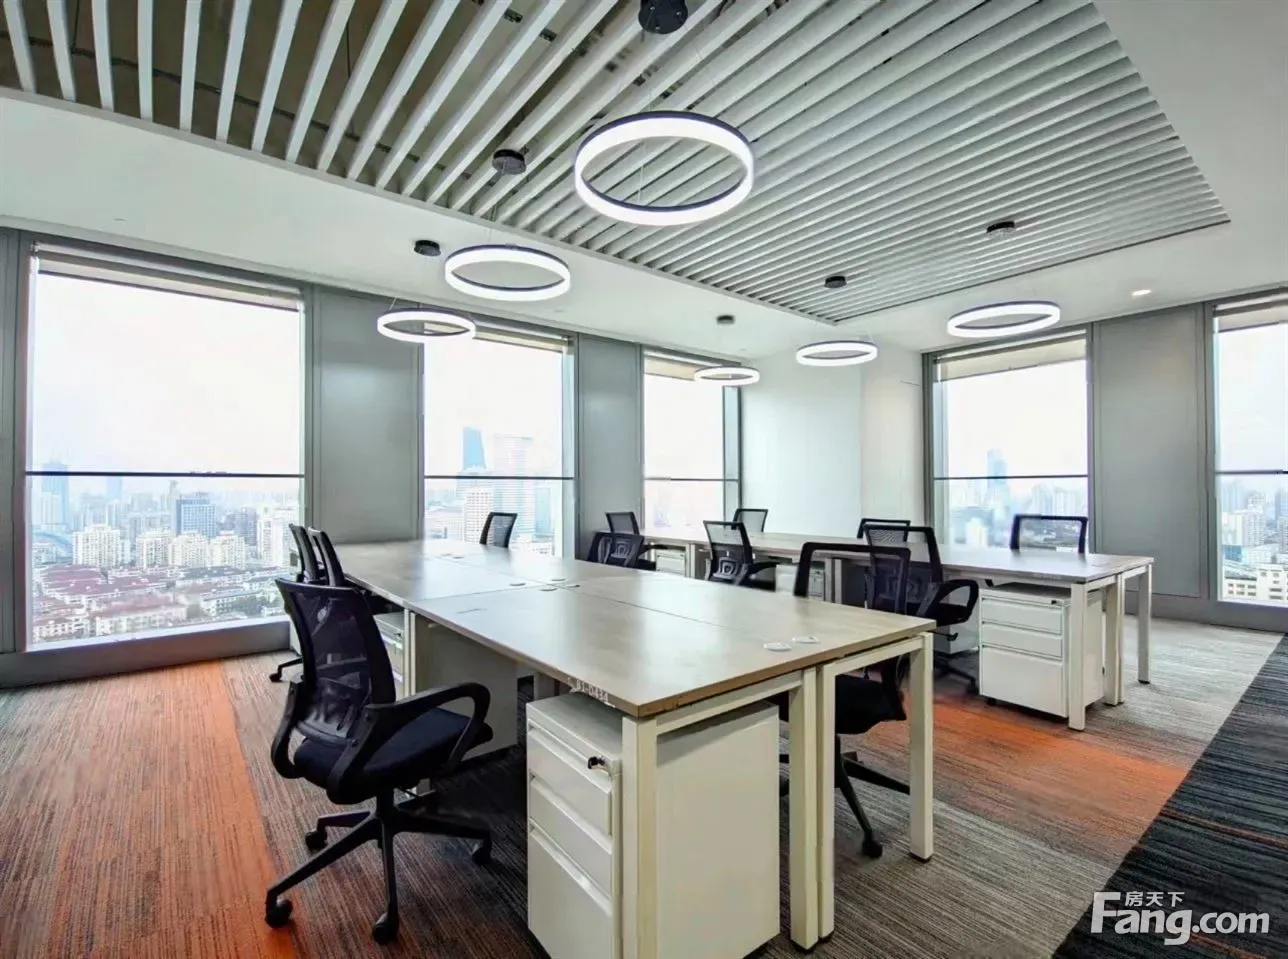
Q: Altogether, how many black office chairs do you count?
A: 12